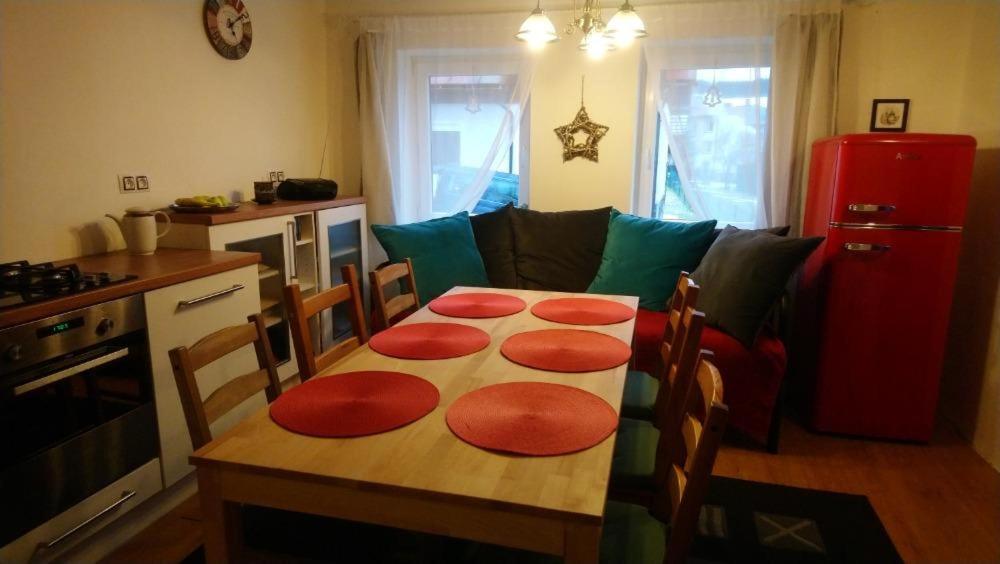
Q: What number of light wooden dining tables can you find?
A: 1